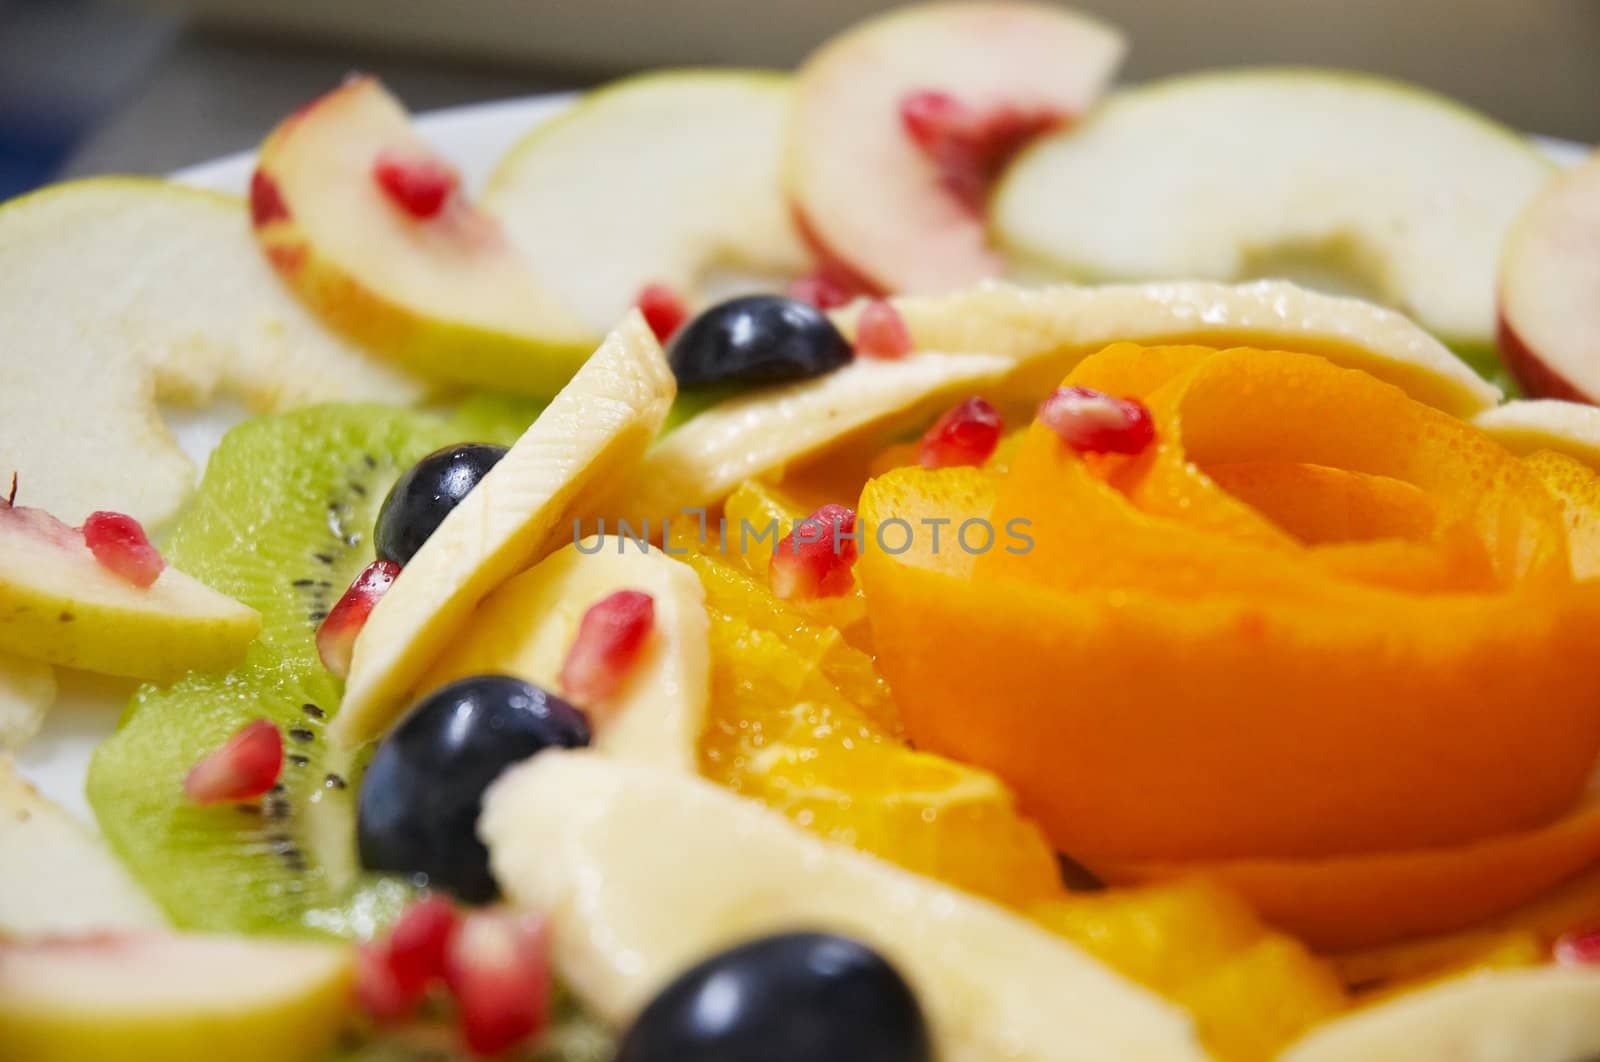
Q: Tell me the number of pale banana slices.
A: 7